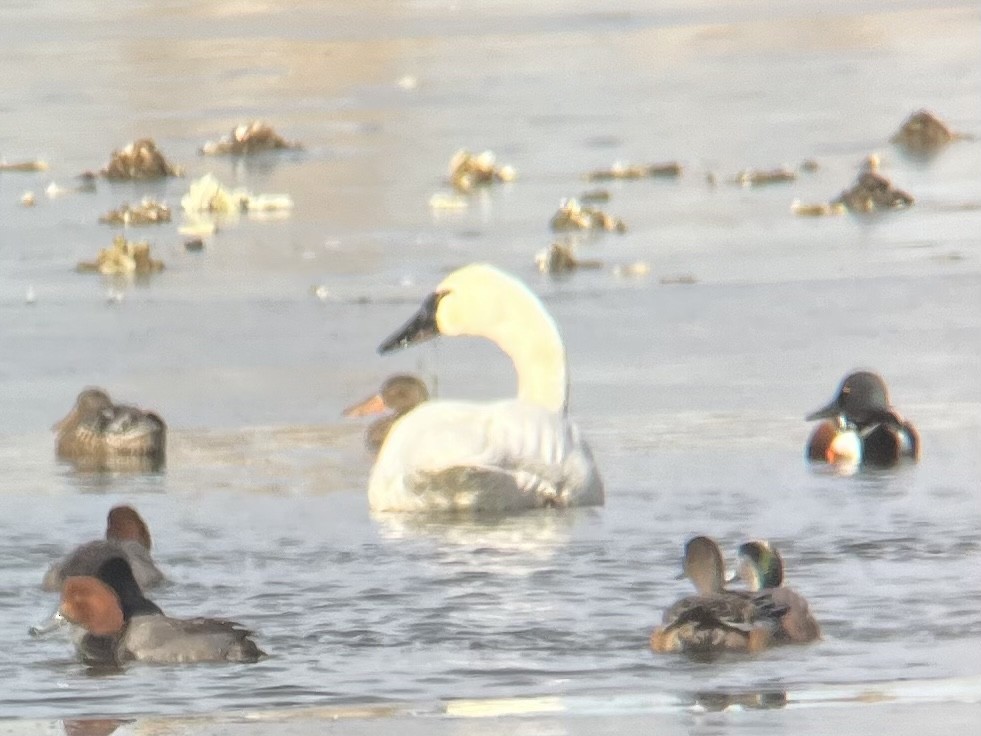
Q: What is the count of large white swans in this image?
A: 1